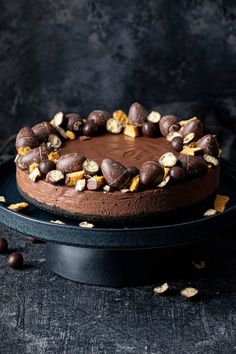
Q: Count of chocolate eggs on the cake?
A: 13